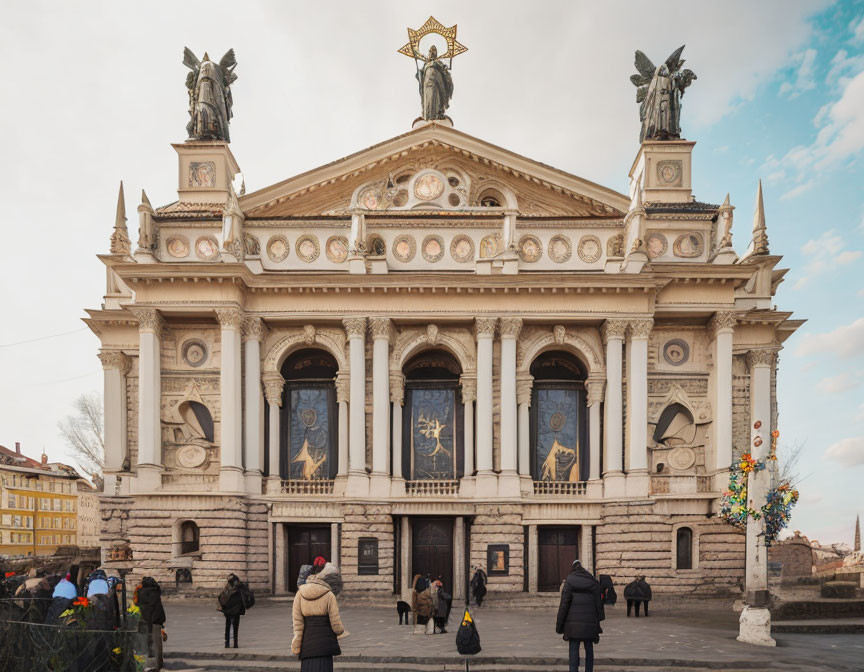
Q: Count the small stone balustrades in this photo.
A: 3